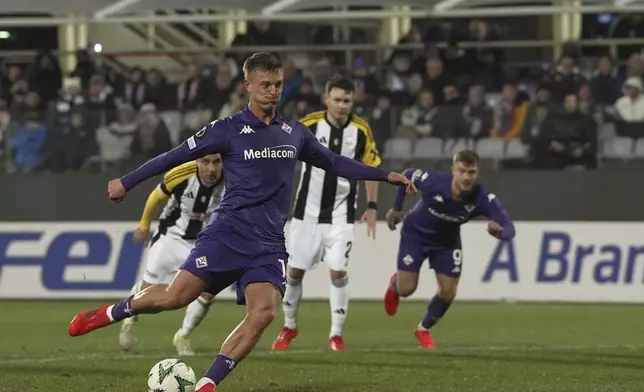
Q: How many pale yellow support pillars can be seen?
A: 4